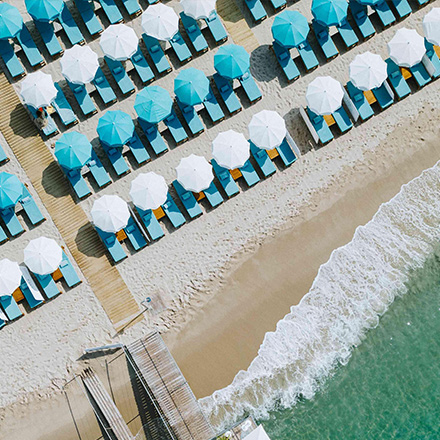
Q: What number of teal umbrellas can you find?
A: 11